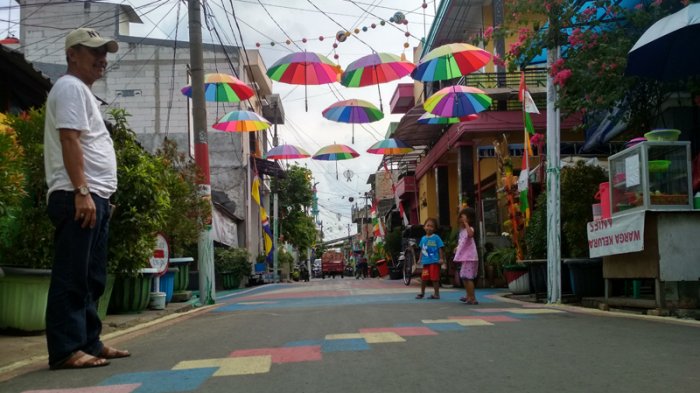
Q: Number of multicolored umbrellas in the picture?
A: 11